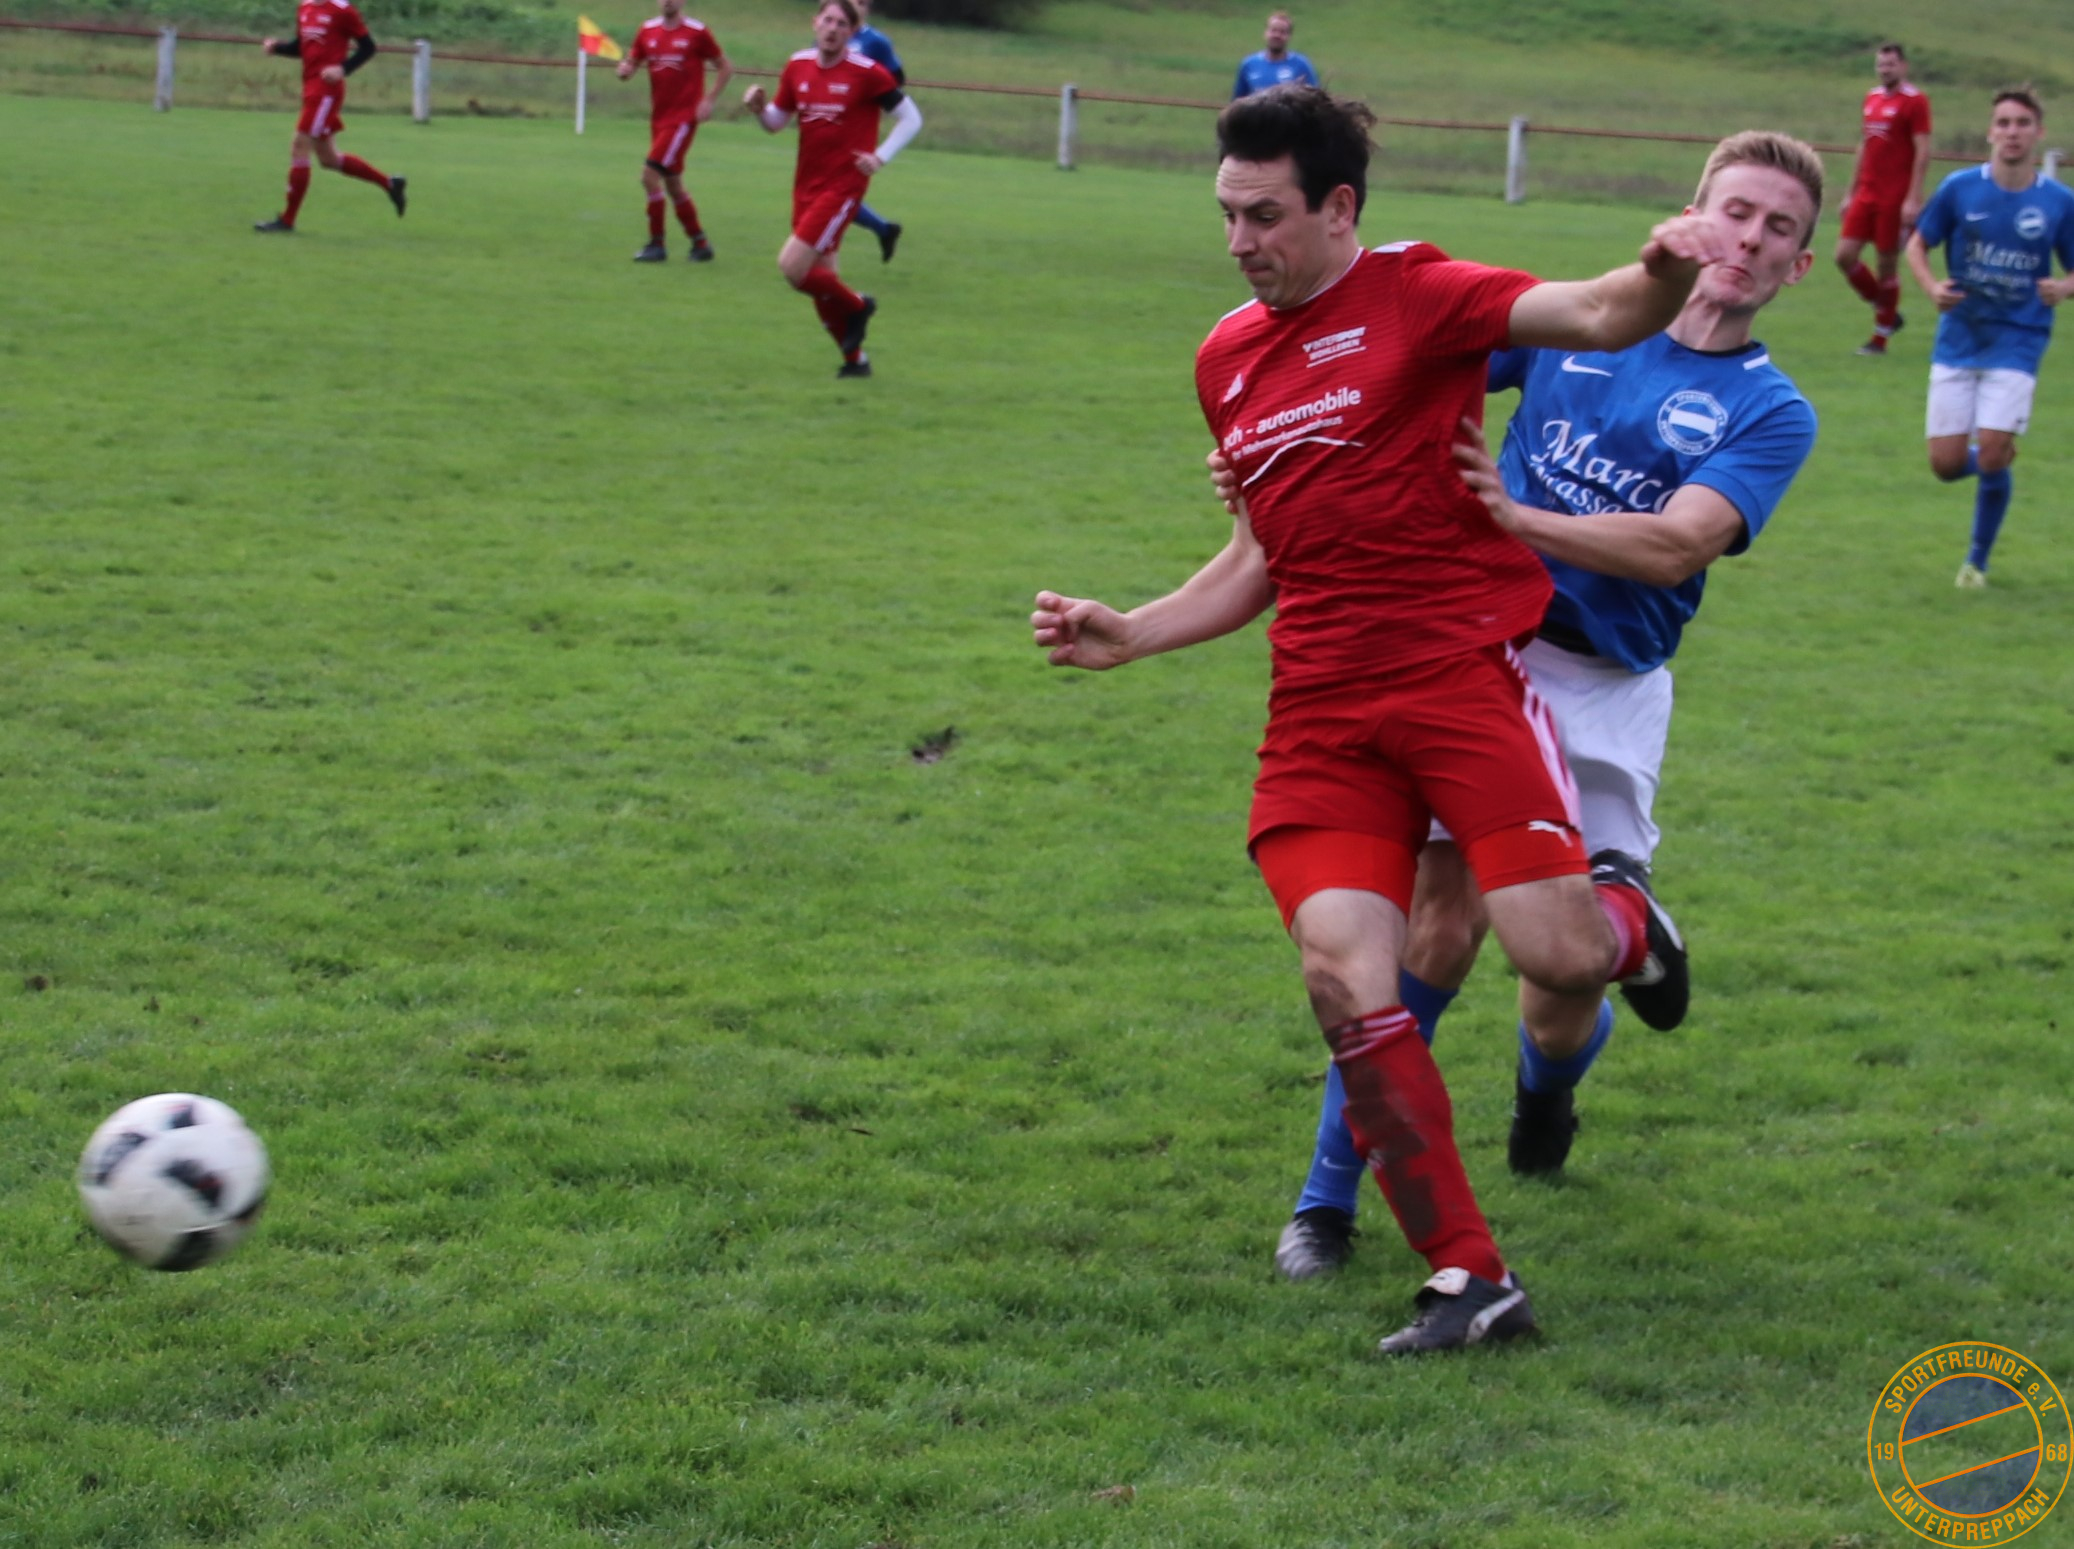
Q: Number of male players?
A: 9